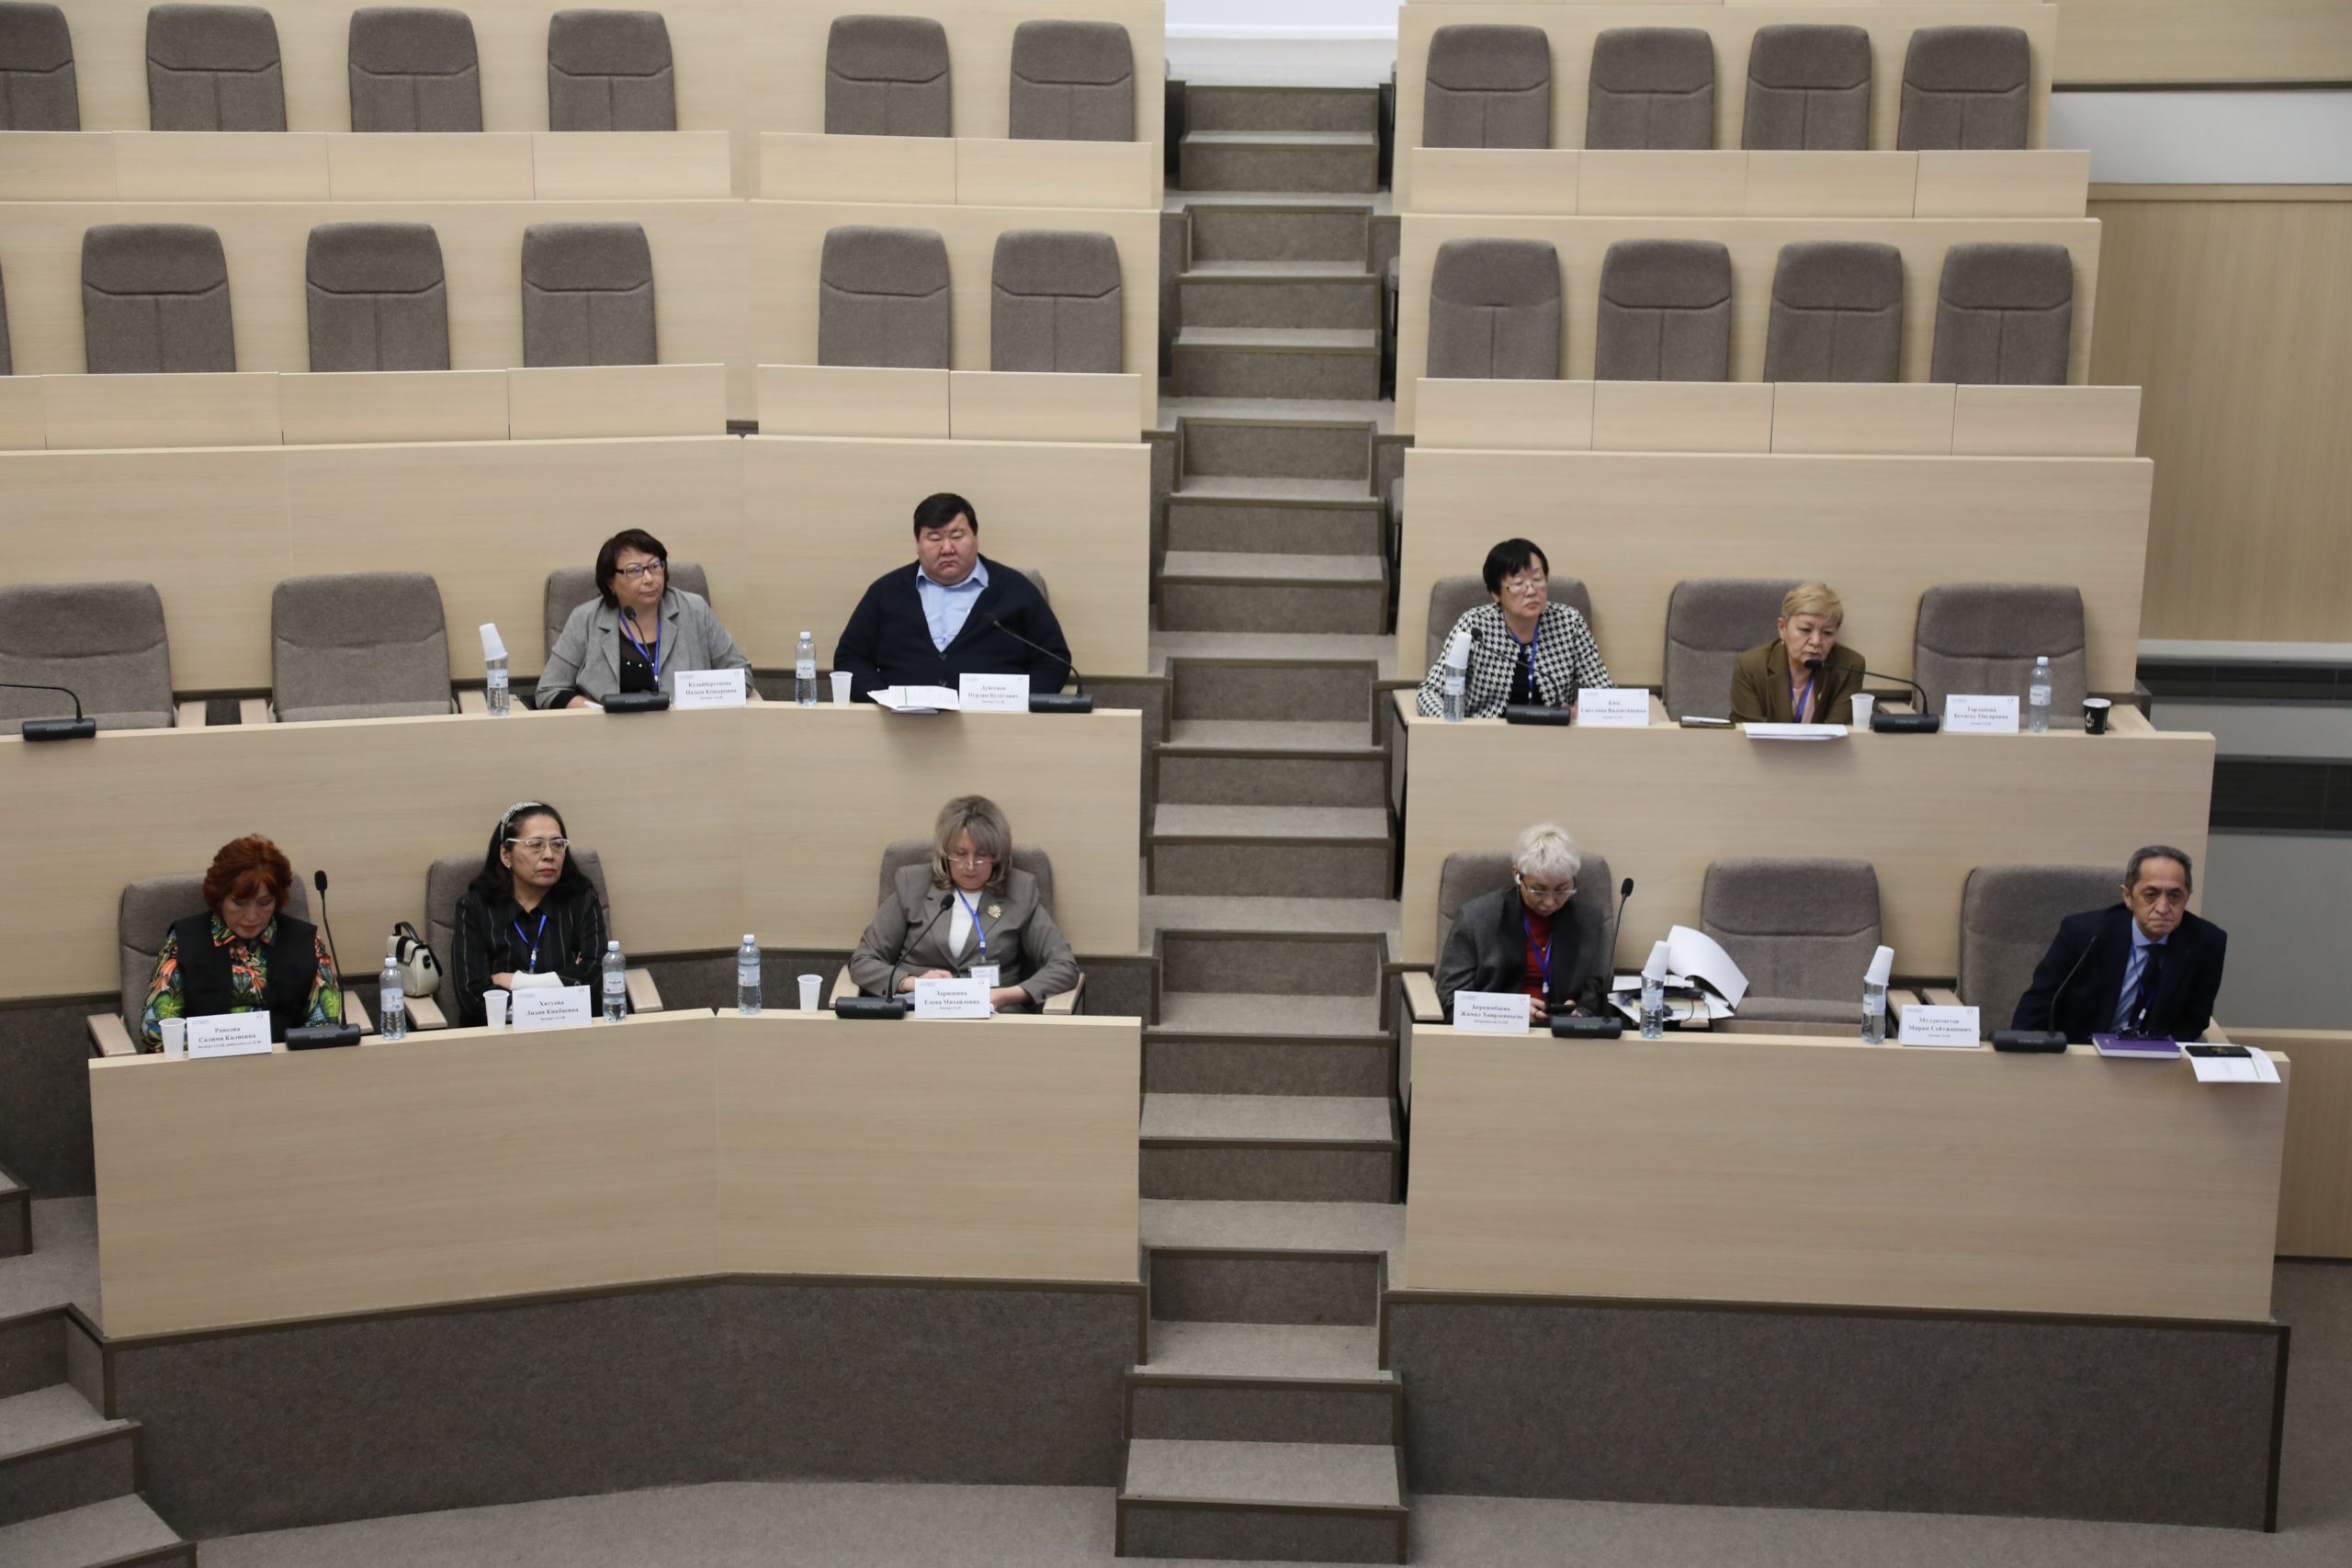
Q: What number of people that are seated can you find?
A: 9